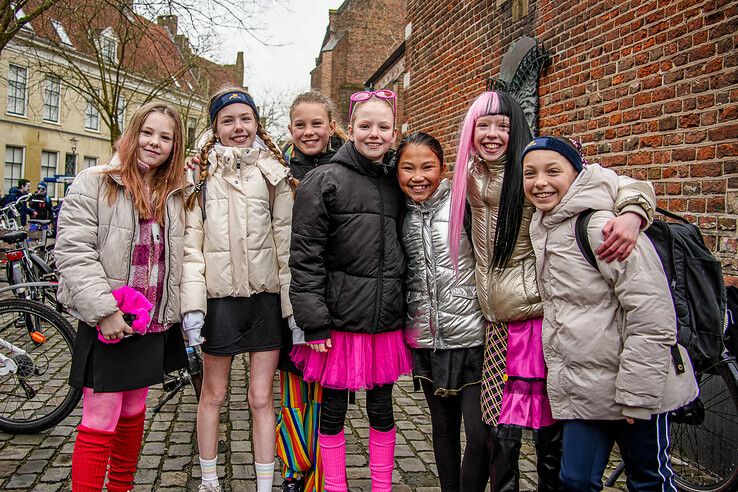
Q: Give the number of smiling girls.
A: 7